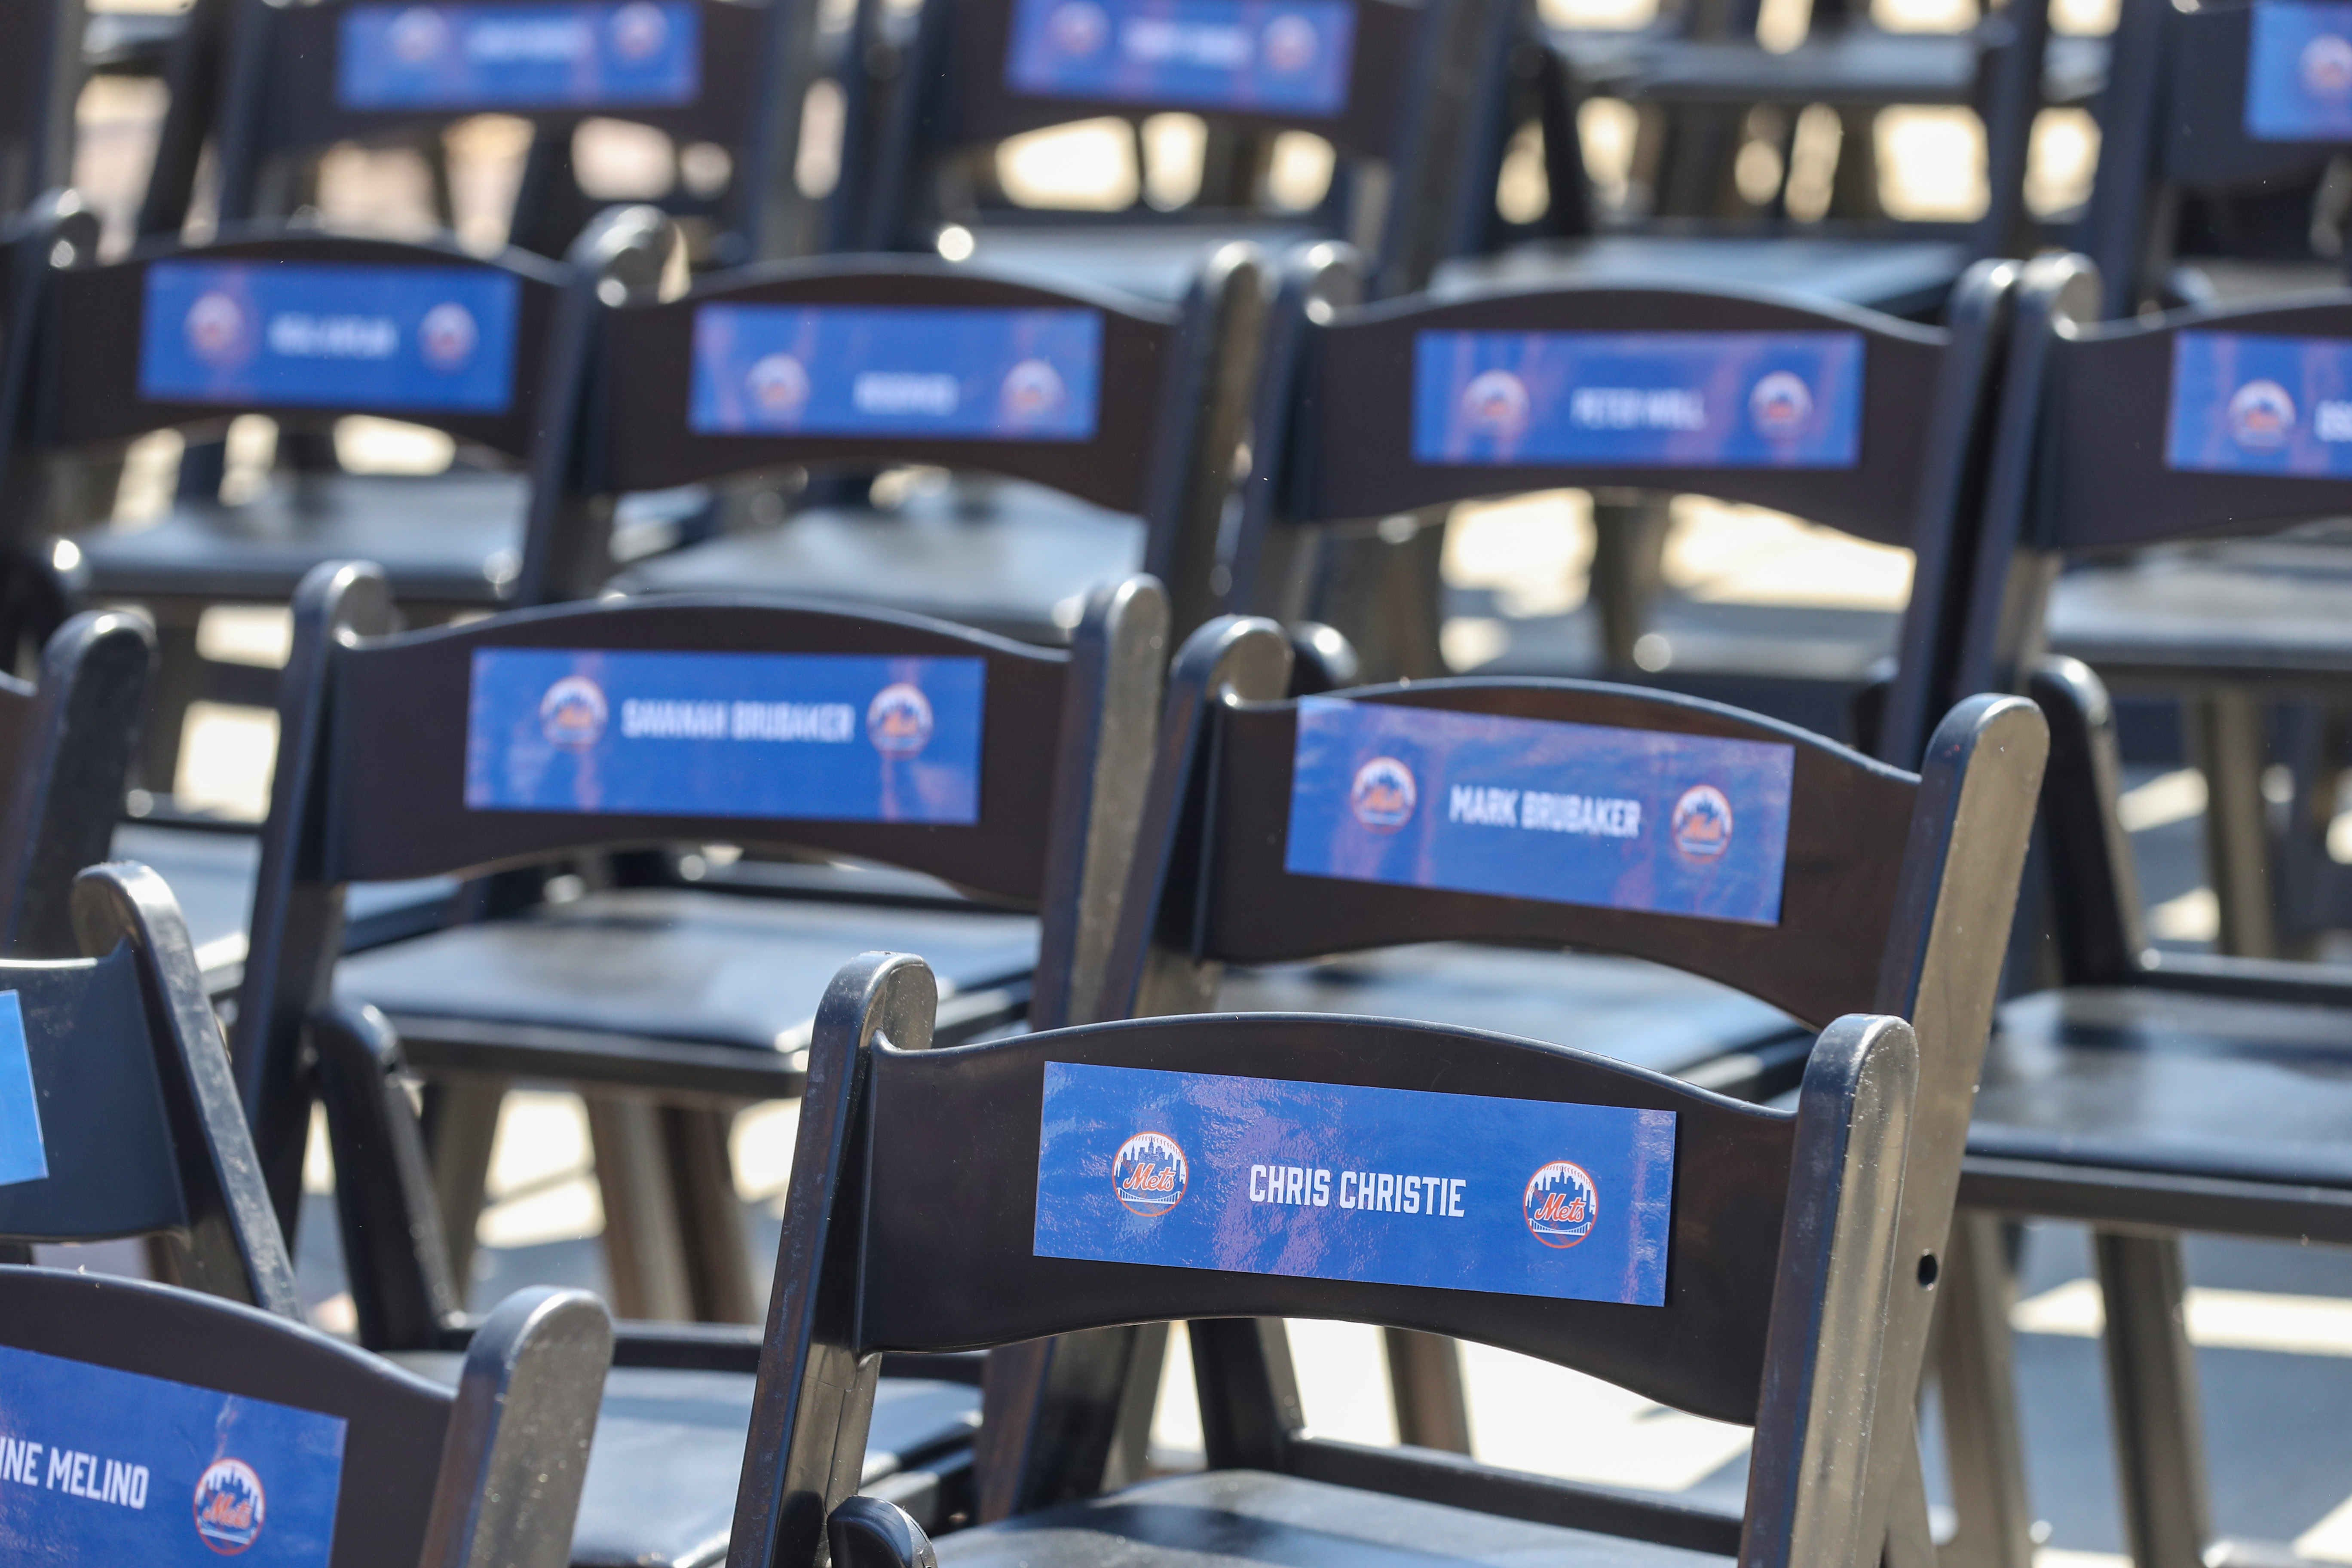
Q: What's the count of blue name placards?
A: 12